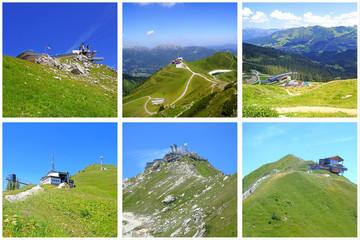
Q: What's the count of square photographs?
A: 6